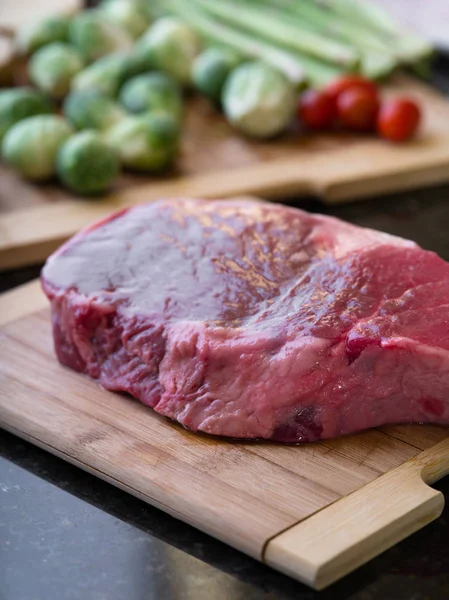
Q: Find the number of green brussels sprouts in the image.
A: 14